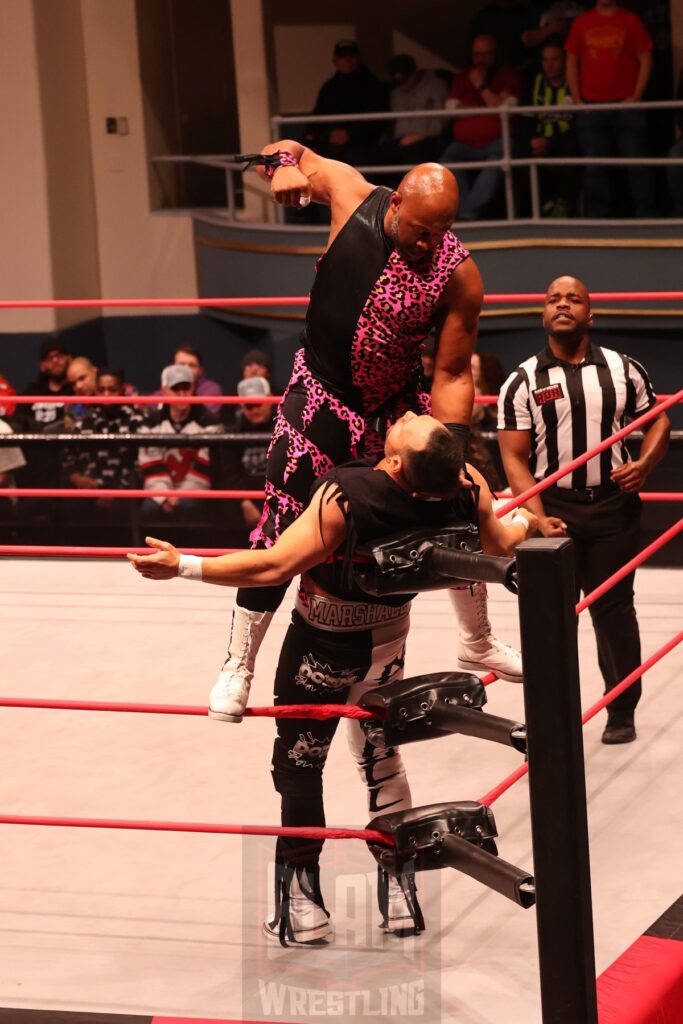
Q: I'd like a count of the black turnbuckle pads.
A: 3